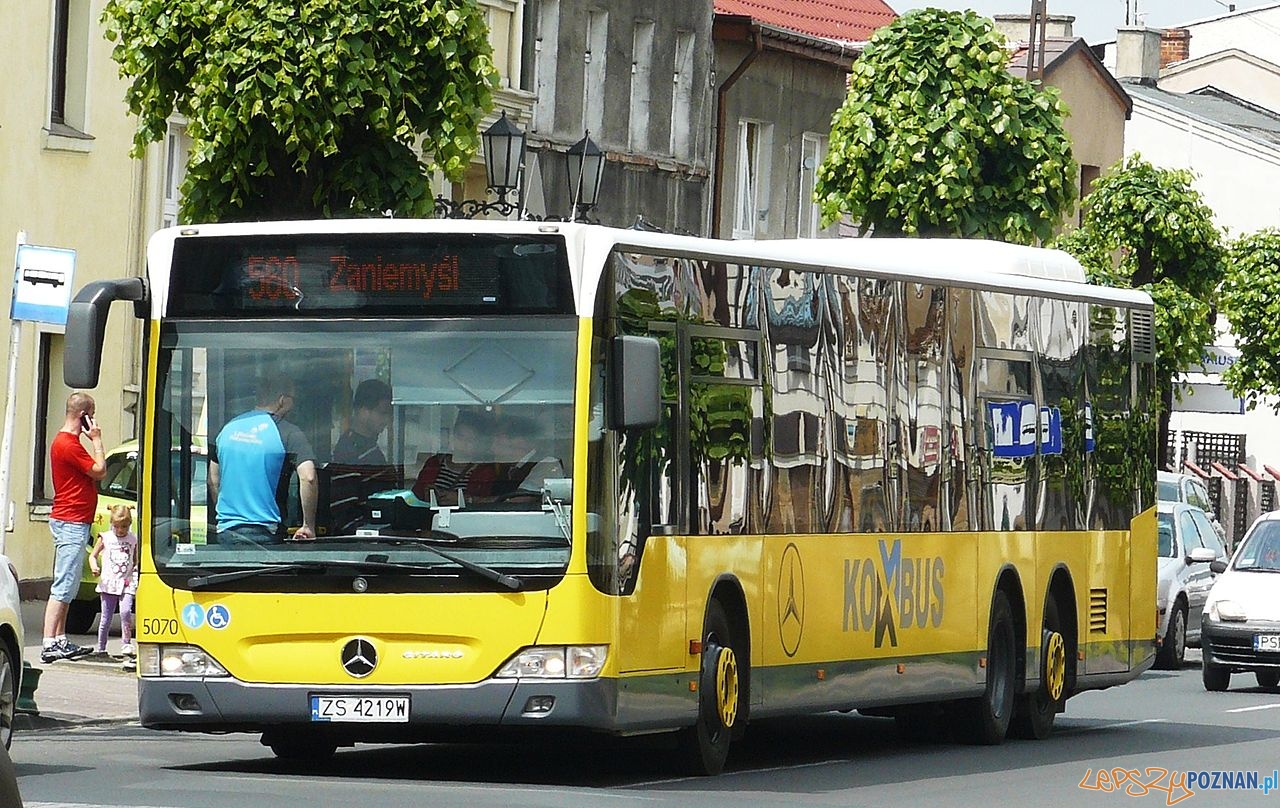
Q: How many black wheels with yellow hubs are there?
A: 2